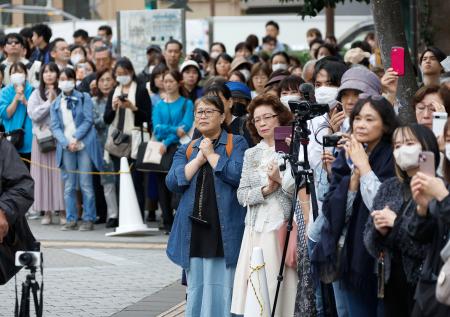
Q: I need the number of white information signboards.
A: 1